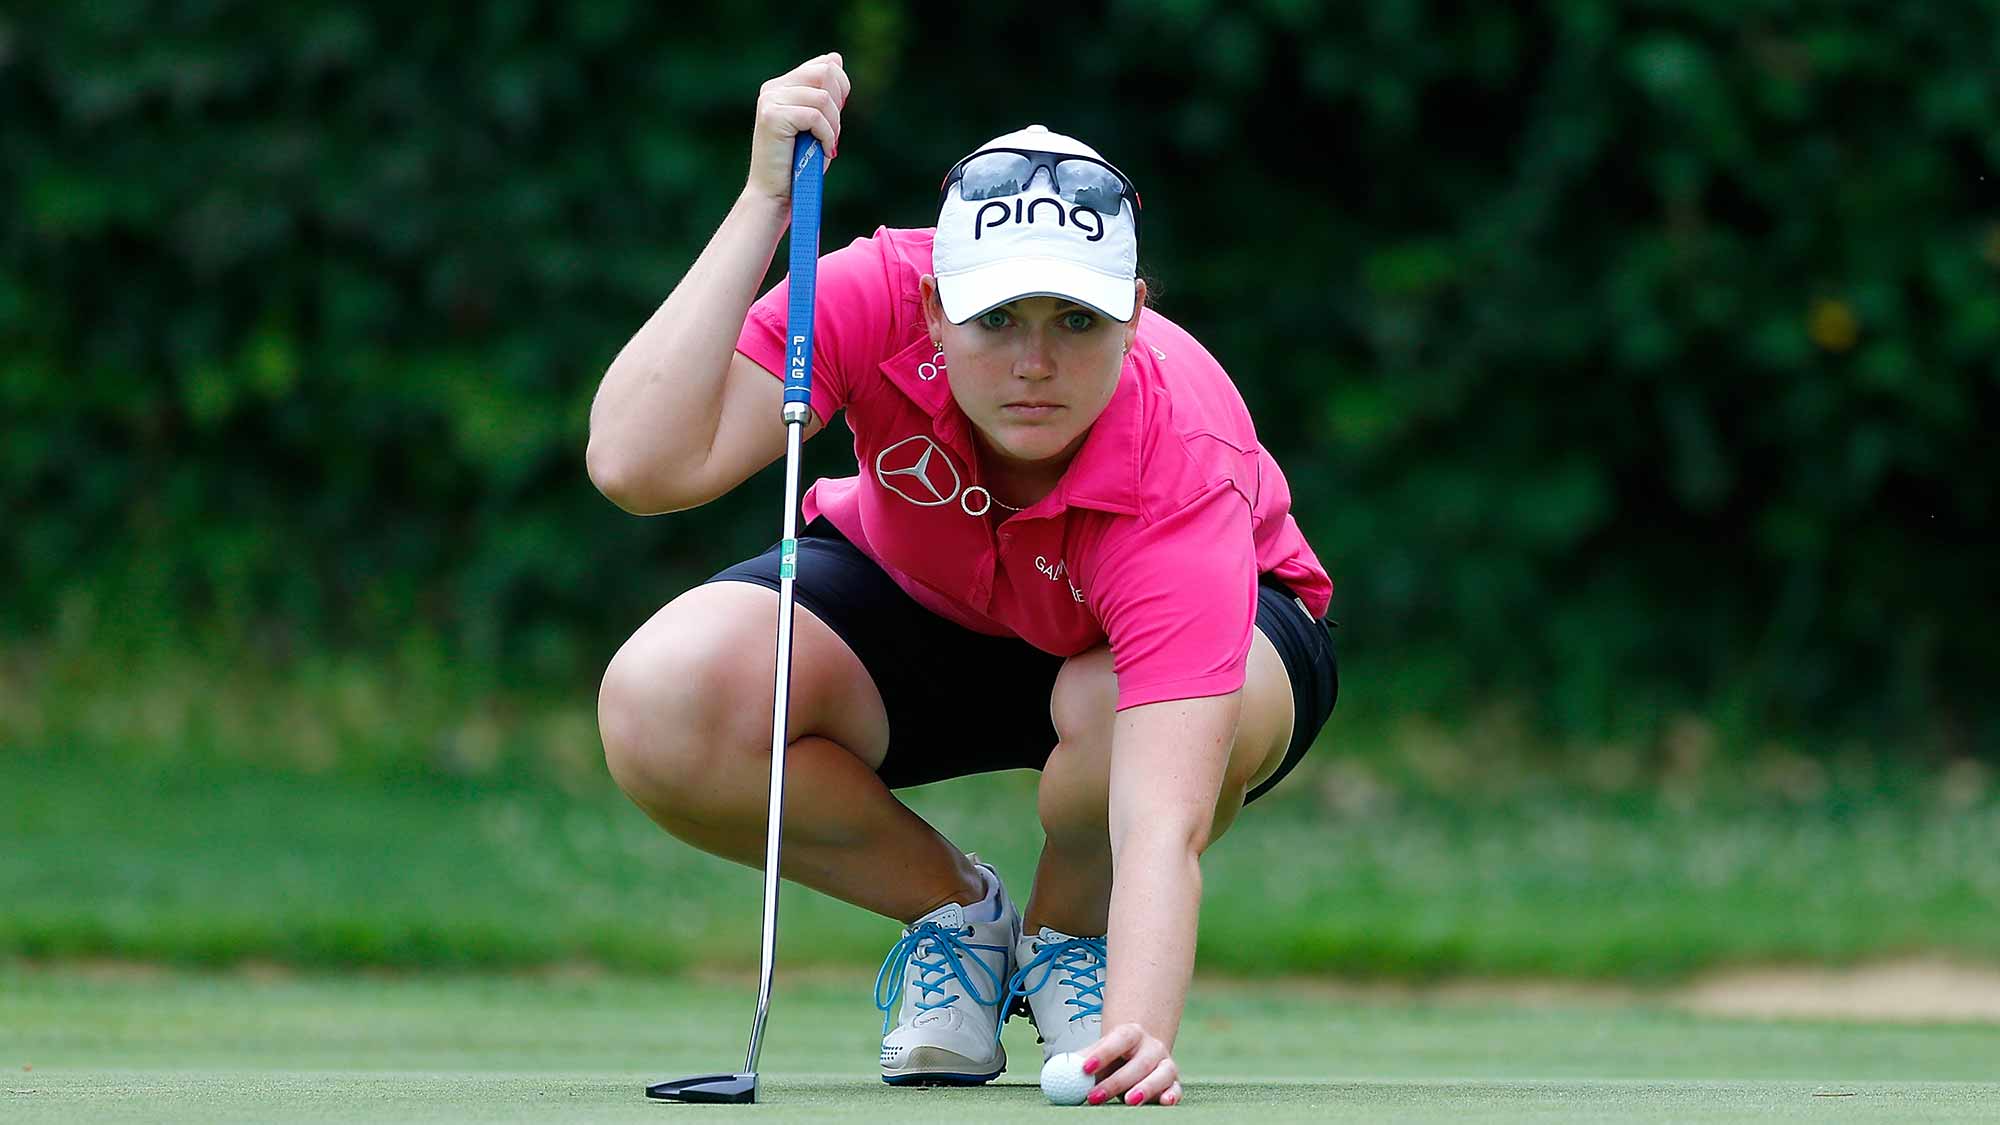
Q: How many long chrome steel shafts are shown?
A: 1